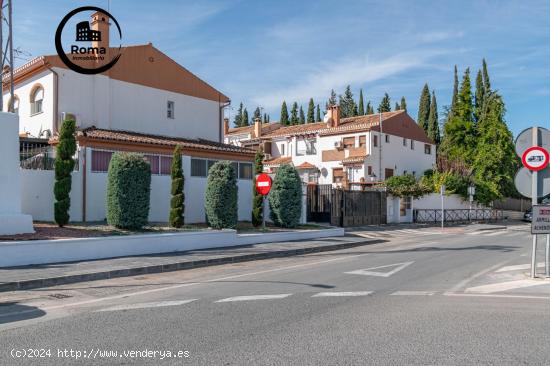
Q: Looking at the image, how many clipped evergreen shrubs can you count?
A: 6